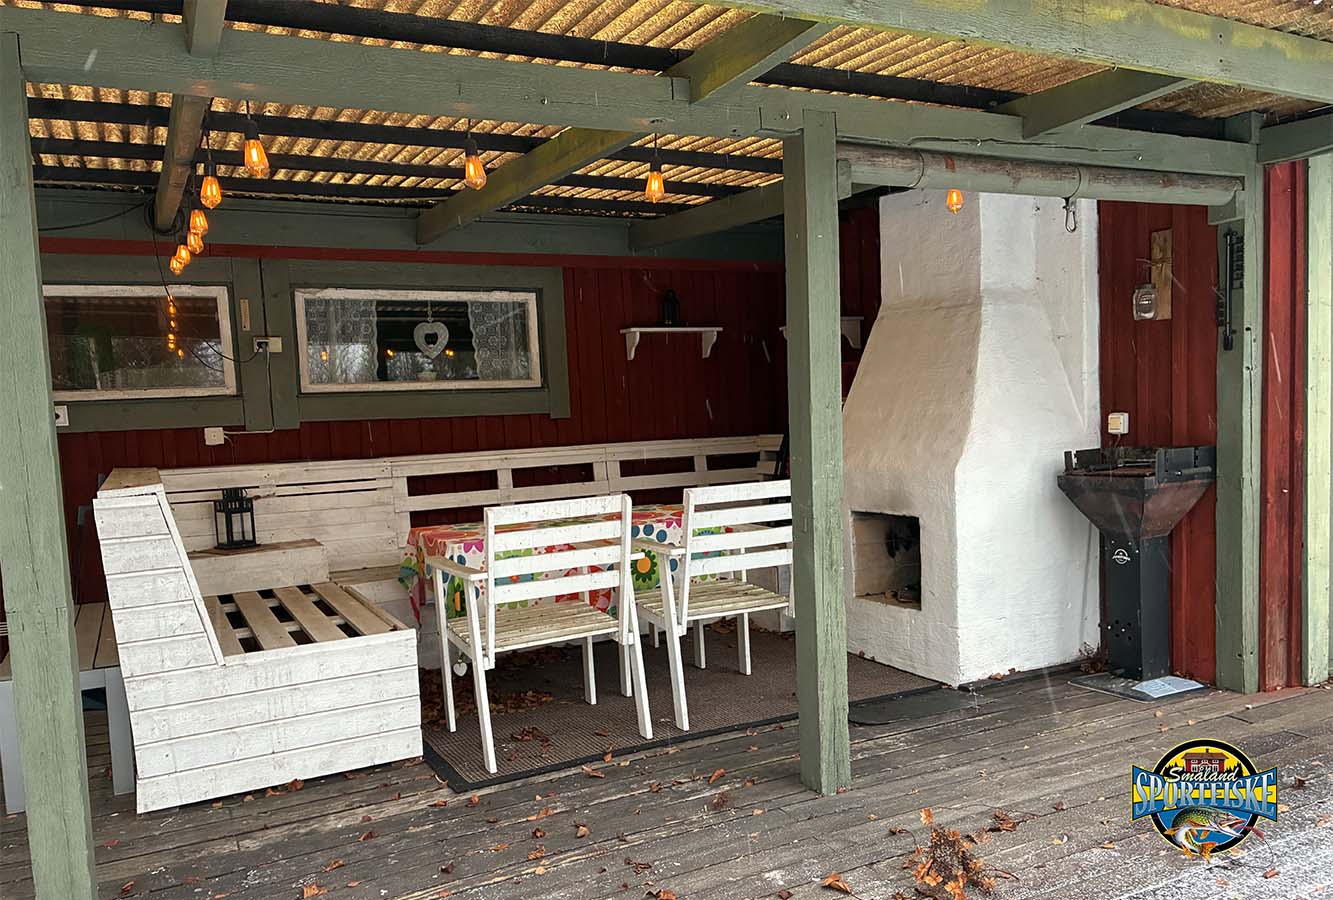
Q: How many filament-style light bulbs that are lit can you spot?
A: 9